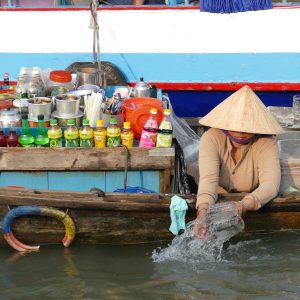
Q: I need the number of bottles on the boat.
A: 12